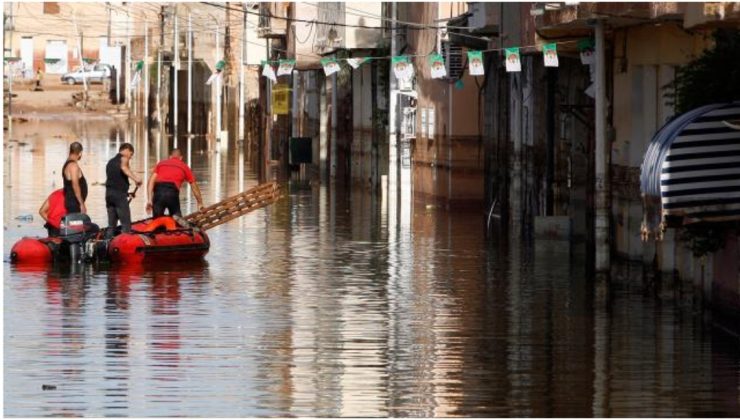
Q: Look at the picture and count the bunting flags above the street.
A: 15